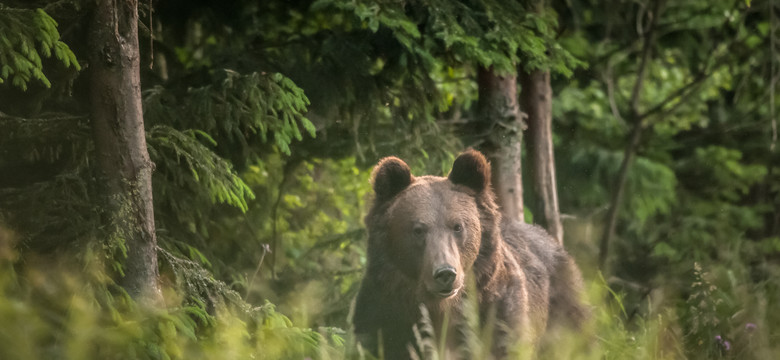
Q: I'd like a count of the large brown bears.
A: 1